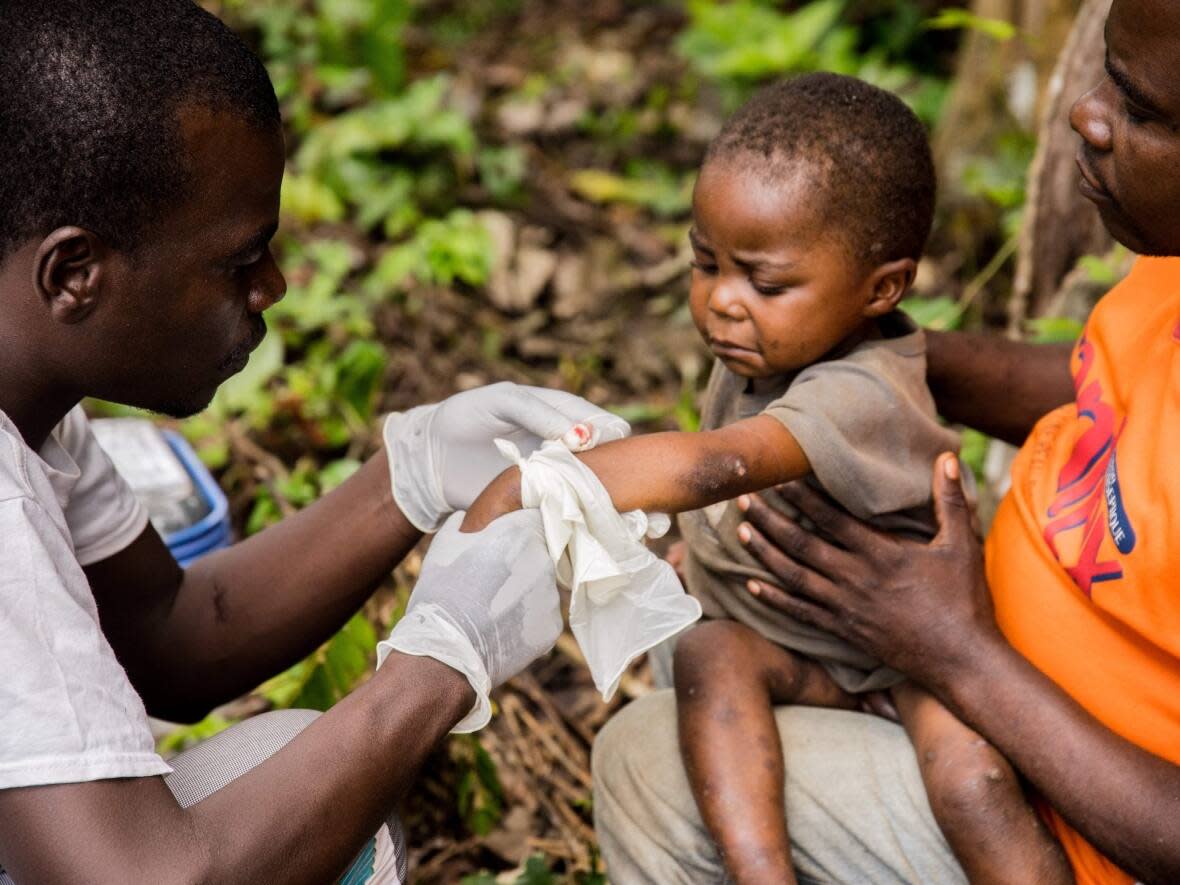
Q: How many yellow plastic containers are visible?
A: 0